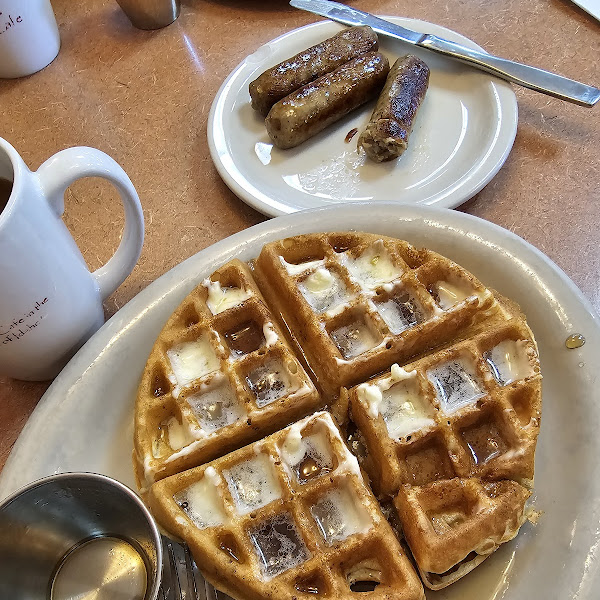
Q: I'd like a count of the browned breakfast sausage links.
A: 3